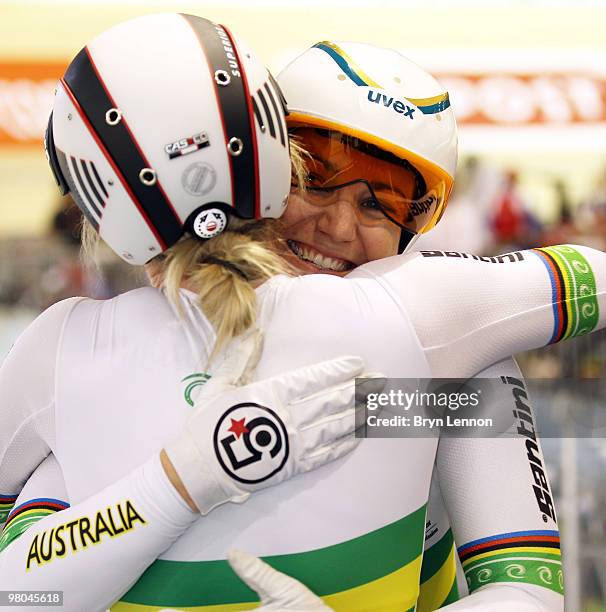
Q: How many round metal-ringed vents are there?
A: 4